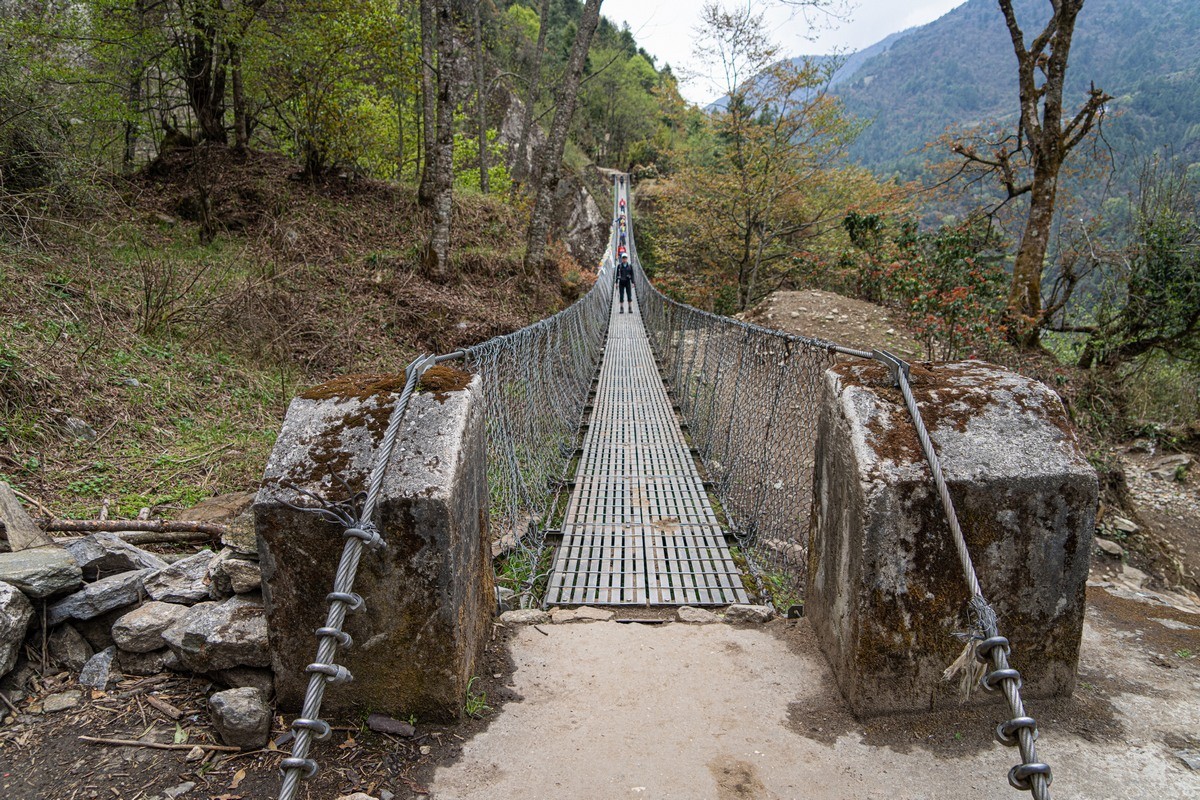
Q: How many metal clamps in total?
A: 10